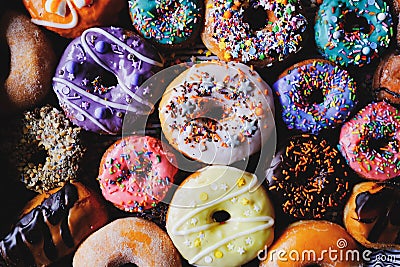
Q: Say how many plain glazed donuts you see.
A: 1